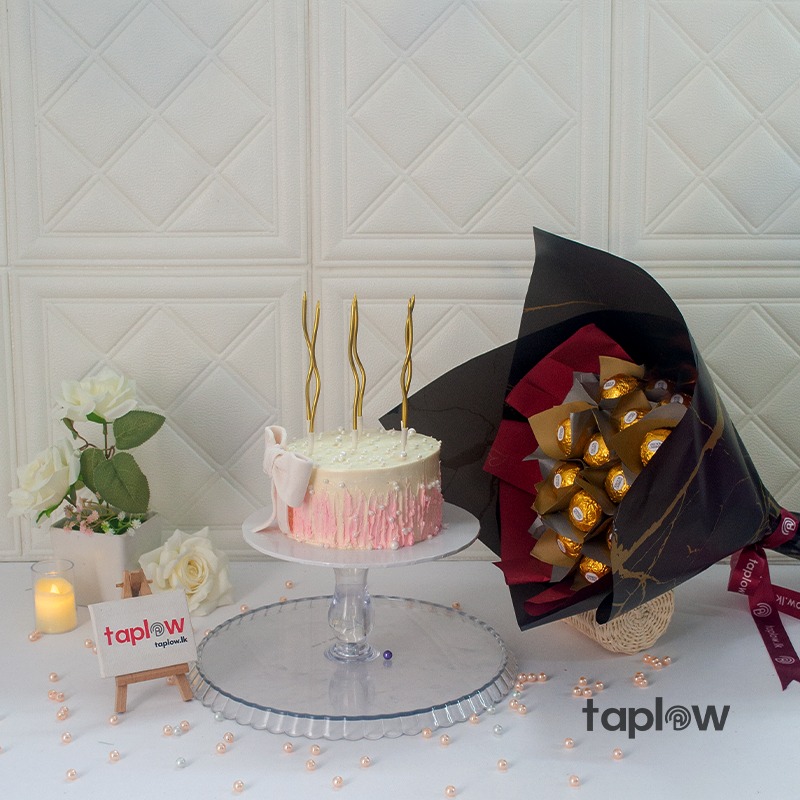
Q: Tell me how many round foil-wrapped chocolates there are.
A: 13